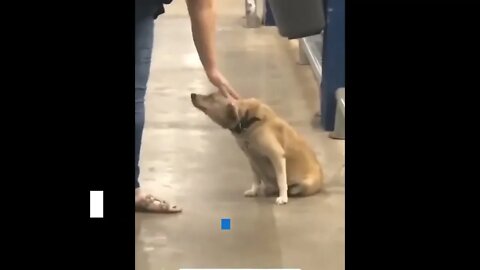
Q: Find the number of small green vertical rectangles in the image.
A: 0